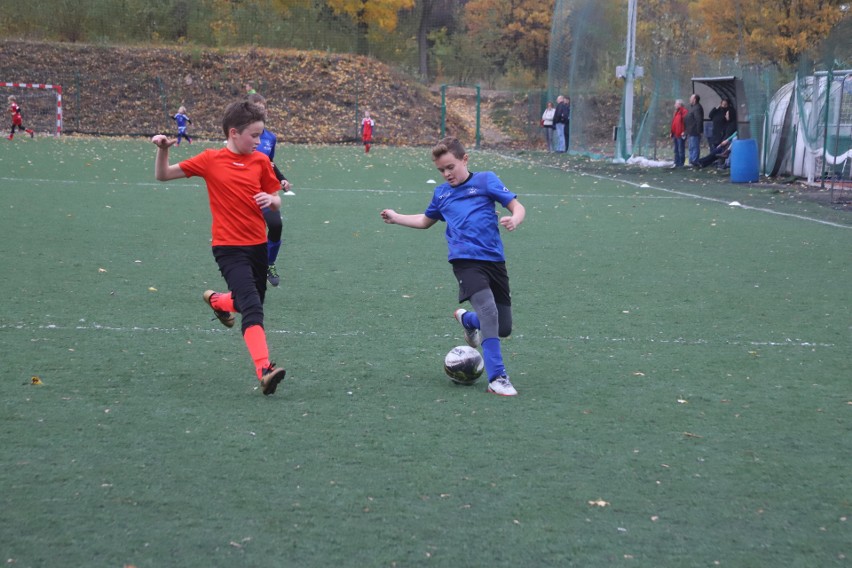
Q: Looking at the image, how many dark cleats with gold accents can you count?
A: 2